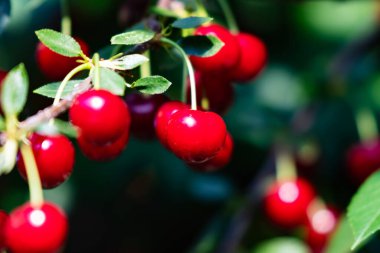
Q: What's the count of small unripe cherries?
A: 0